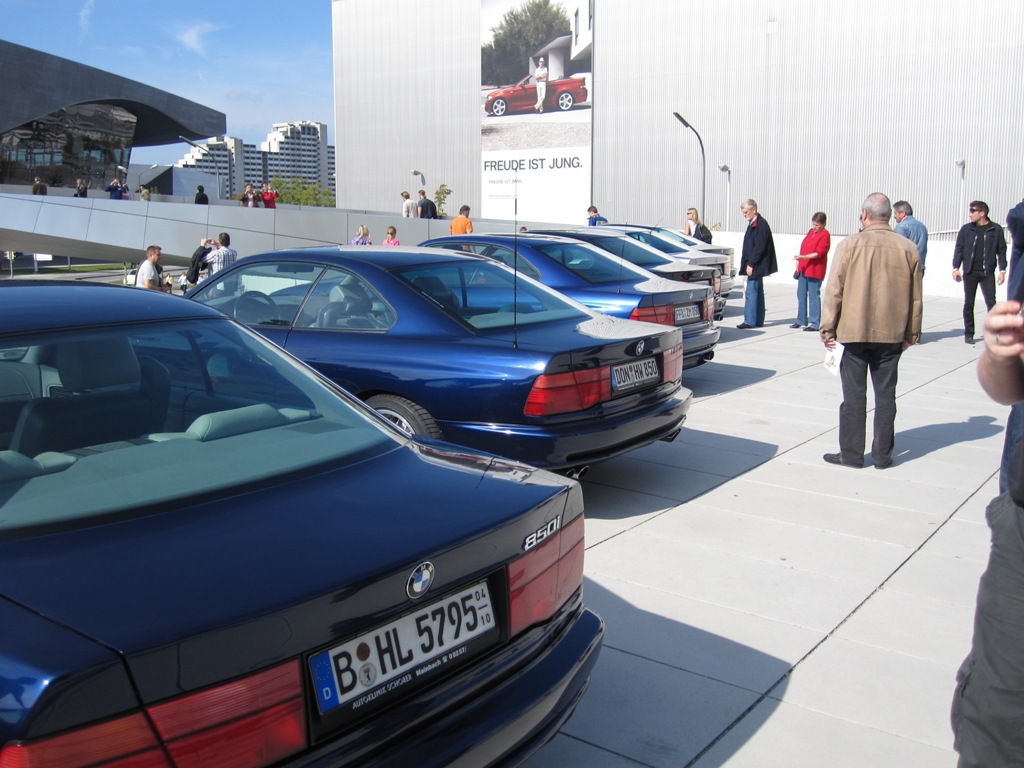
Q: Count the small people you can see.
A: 2